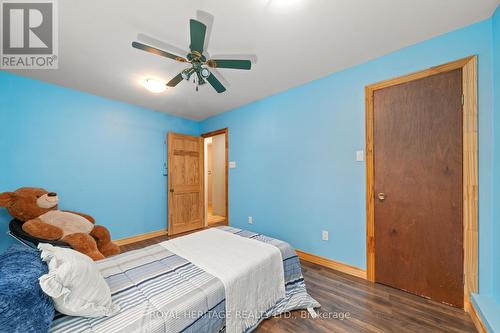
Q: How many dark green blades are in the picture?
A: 5